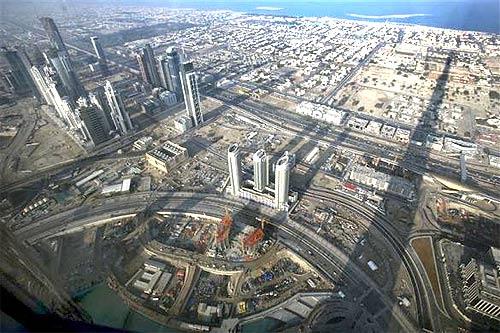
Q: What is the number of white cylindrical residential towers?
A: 3